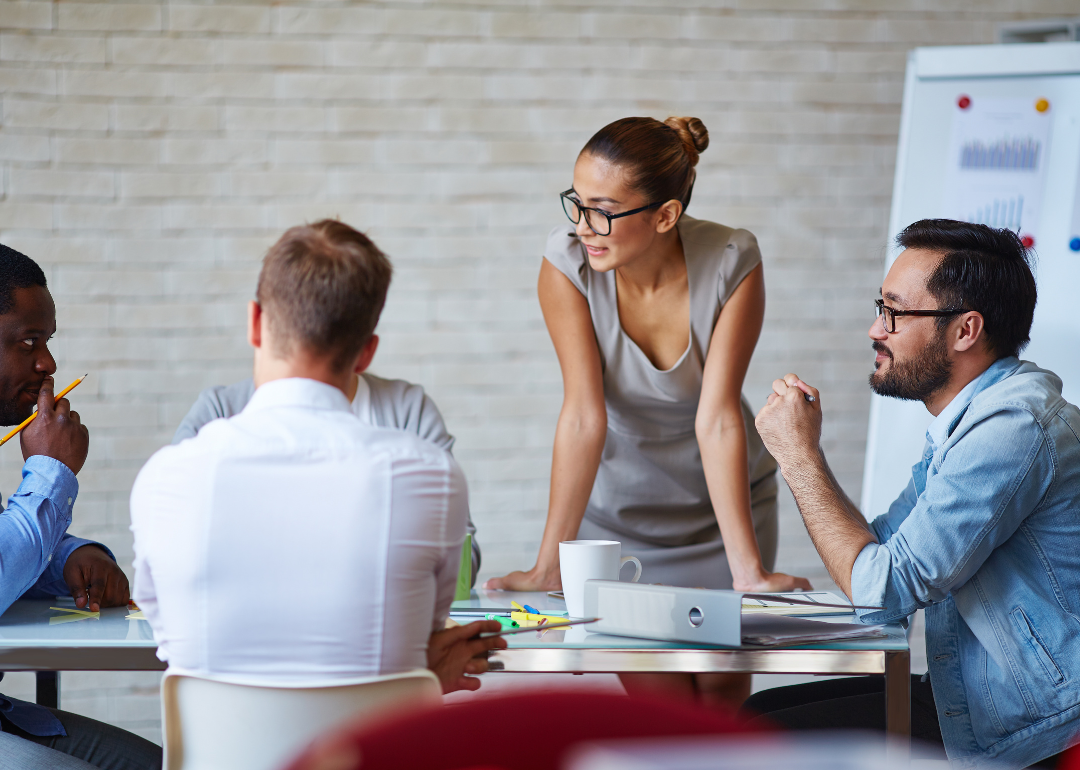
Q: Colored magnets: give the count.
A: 4